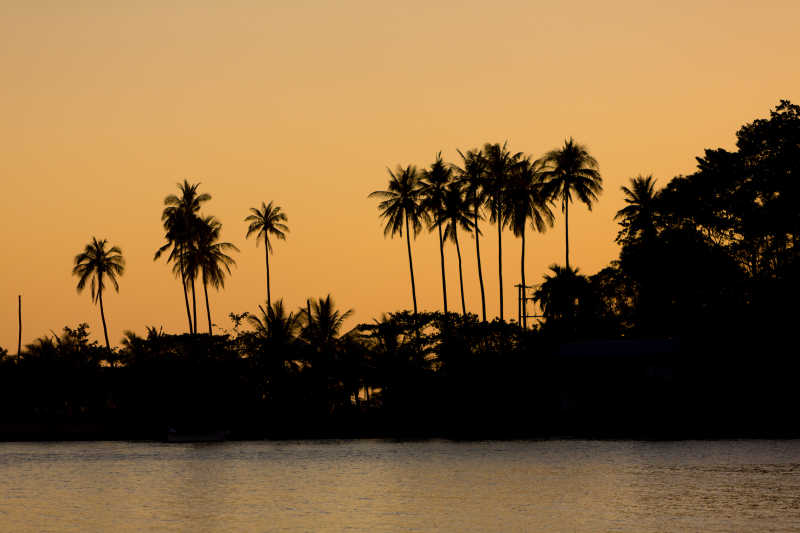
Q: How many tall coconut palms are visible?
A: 12